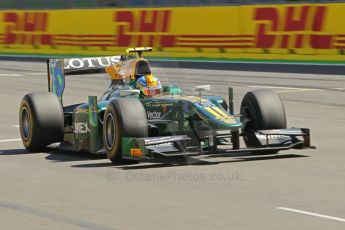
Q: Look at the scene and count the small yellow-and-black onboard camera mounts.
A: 1